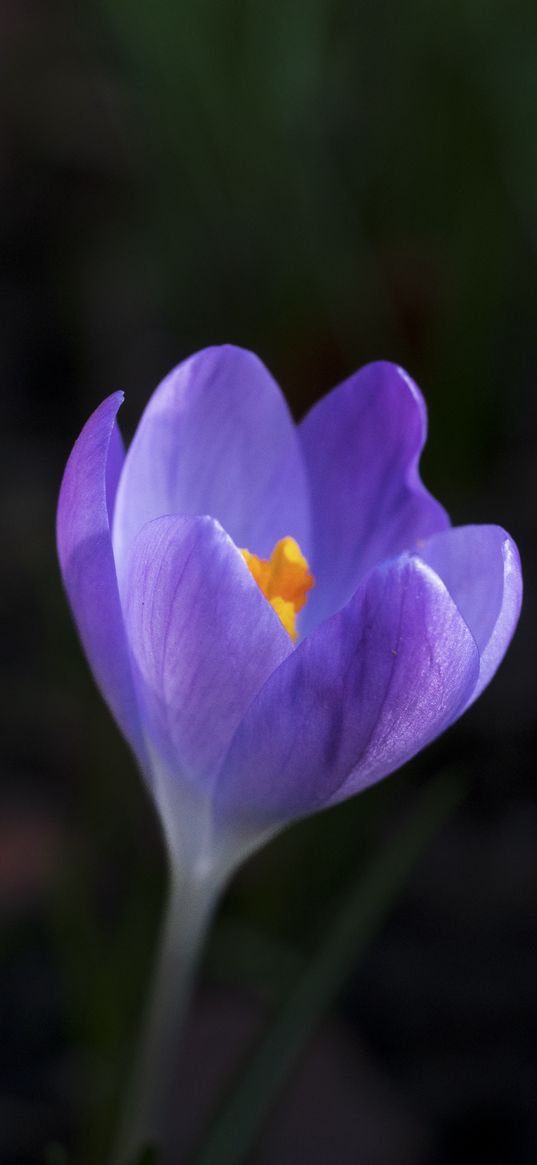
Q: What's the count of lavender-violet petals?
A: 6